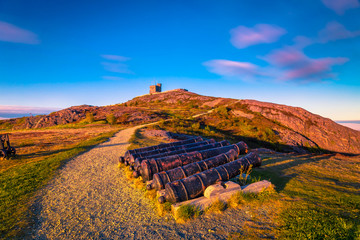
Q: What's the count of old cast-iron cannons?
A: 6